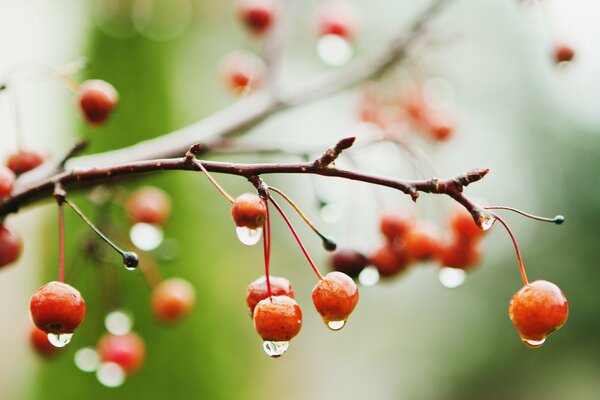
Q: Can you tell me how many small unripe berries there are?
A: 3